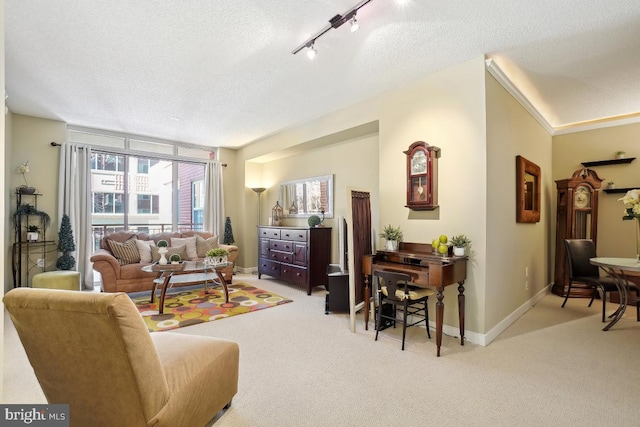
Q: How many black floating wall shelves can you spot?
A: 2